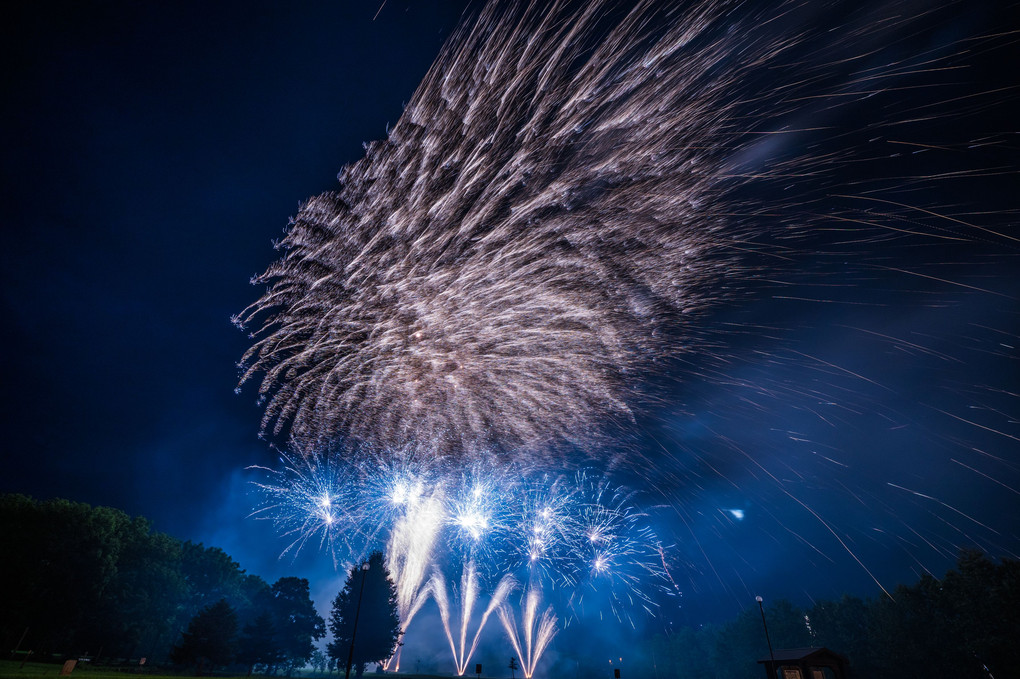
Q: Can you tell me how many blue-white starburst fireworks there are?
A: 5